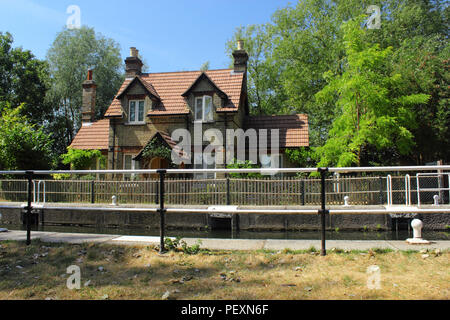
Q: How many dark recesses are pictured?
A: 3